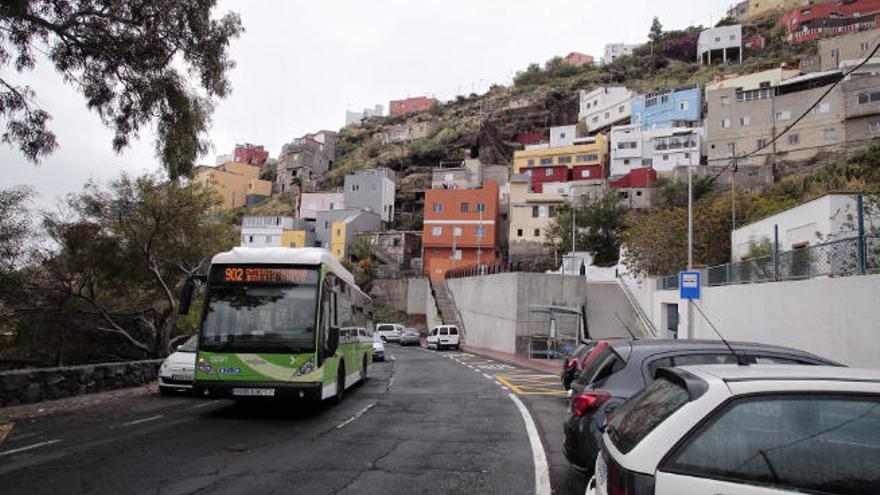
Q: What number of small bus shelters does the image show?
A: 1